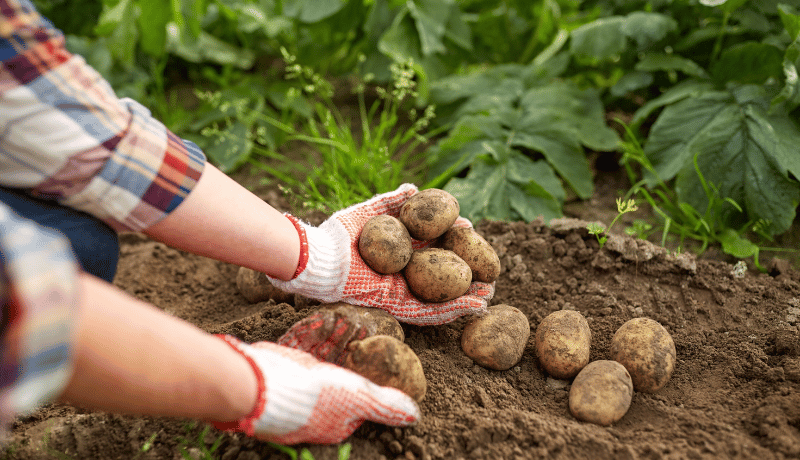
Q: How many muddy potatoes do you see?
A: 11